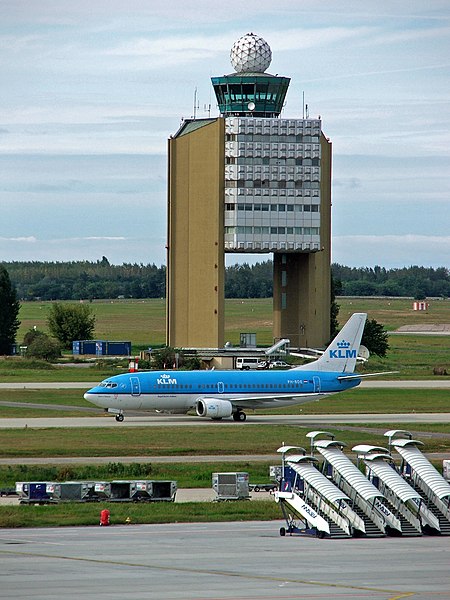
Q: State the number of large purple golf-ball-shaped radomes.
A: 0